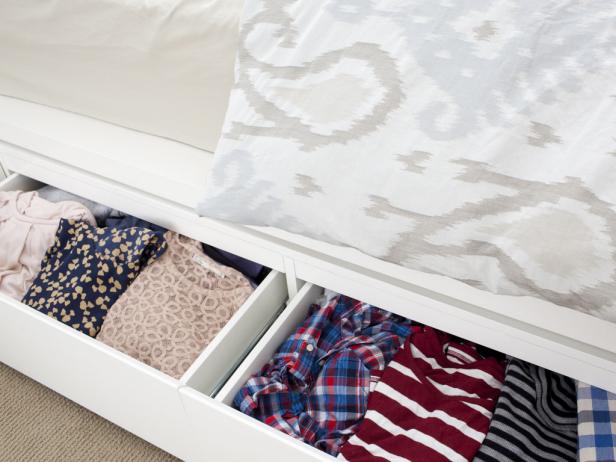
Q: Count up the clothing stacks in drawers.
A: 7